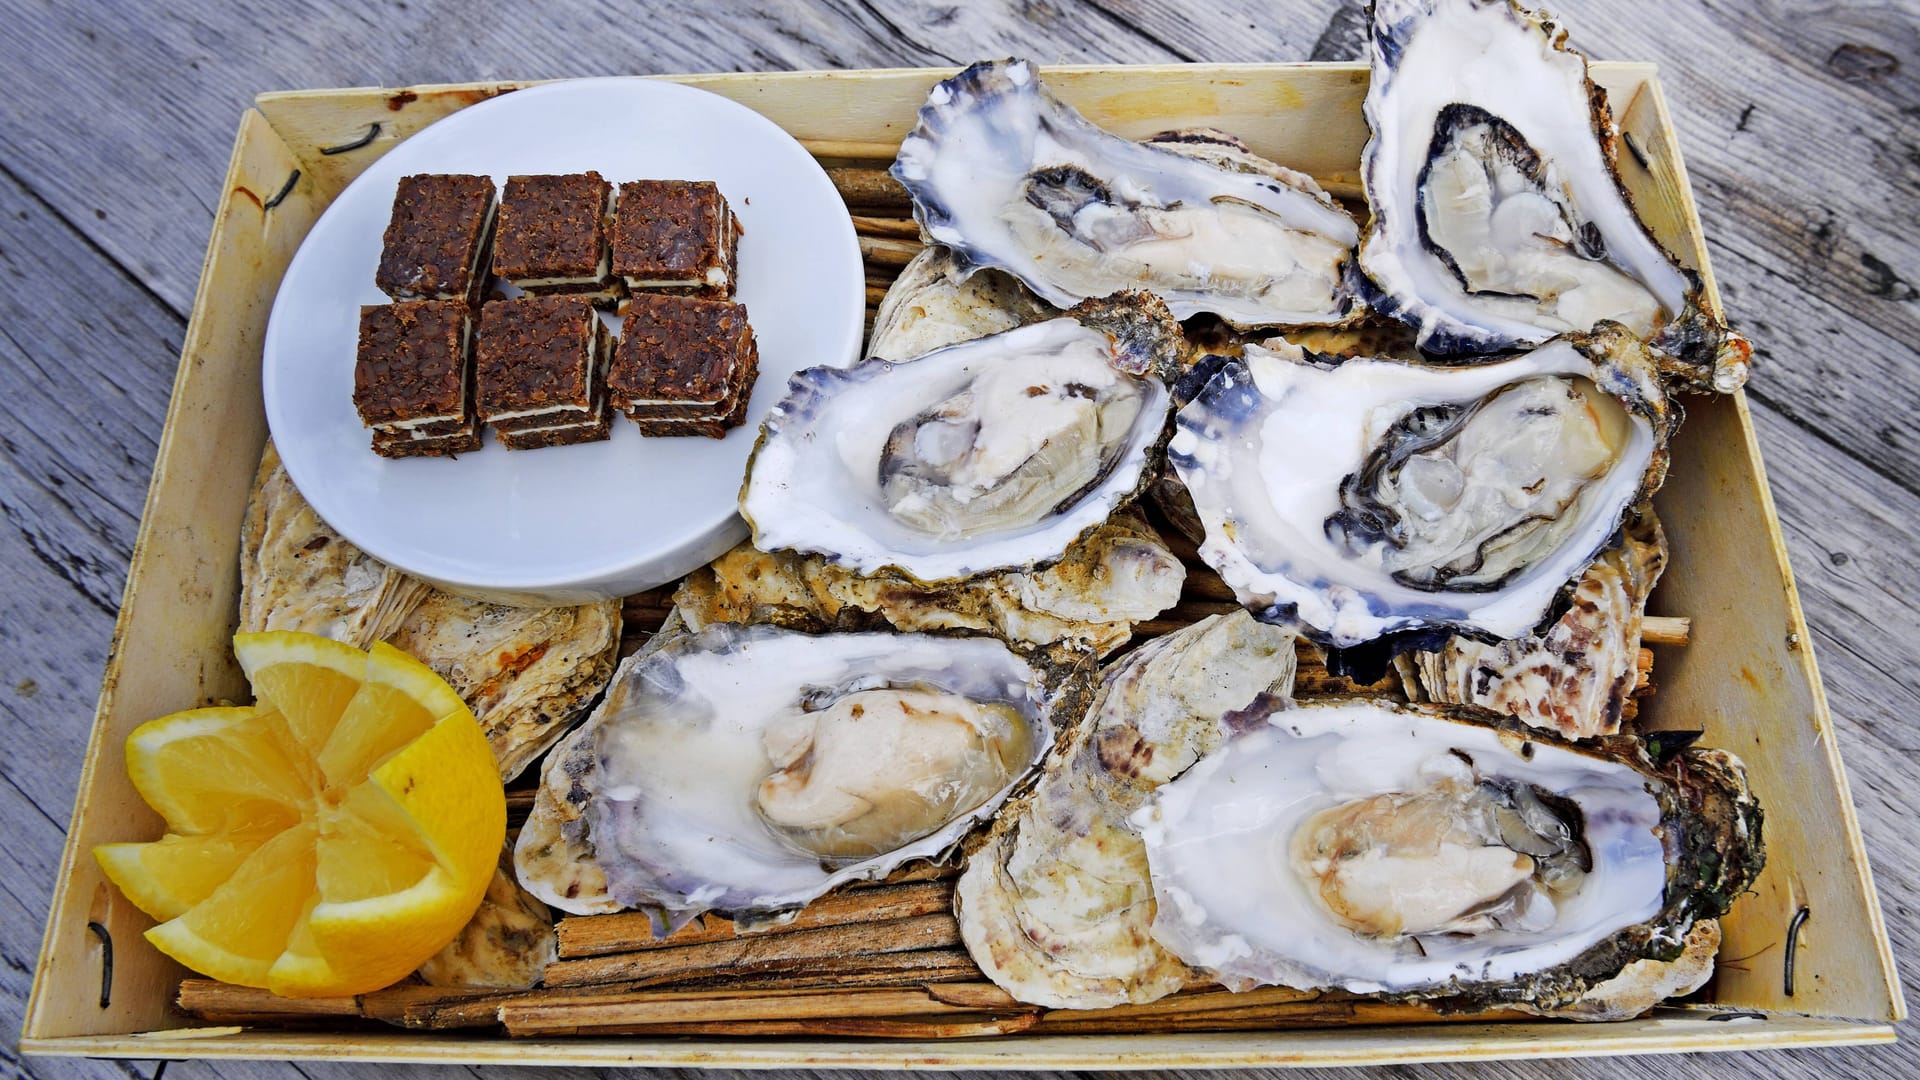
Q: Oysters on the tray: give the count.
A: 6